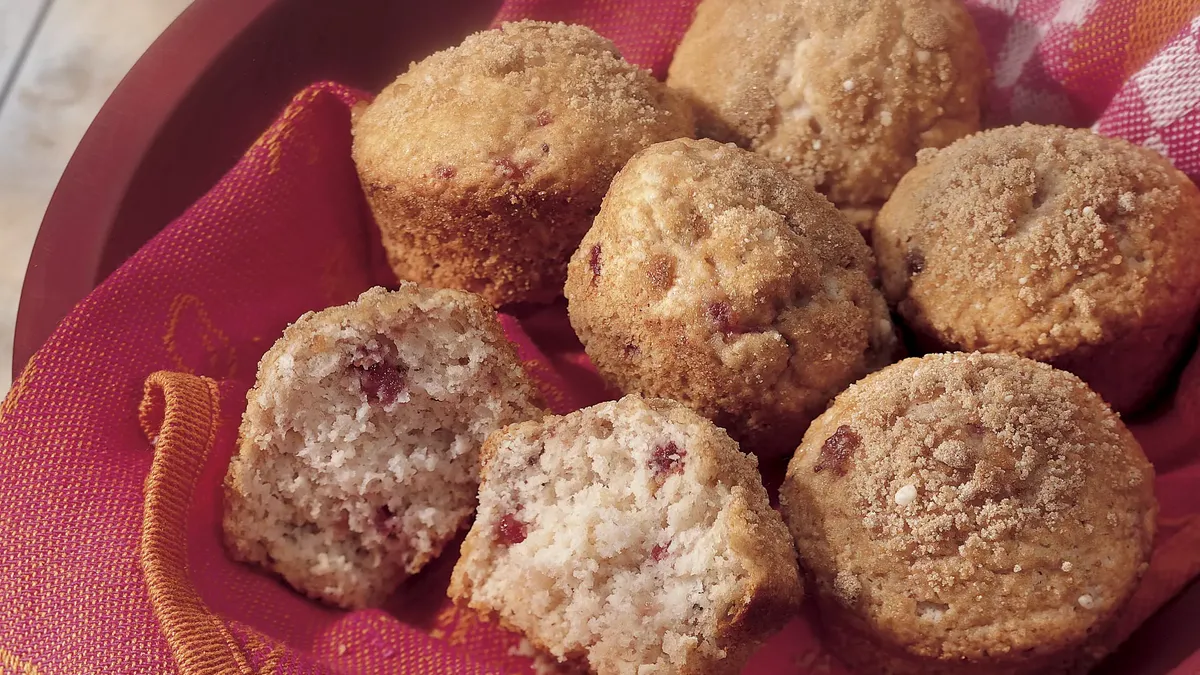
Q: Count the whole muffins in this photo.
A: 5